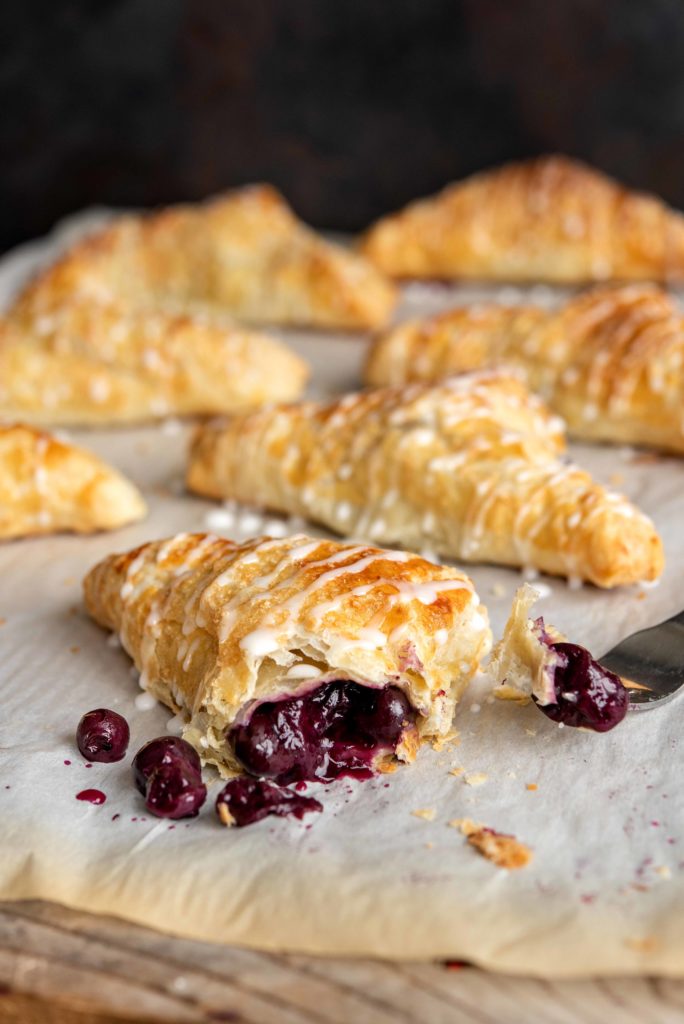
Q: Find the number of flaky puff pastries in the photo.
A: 7